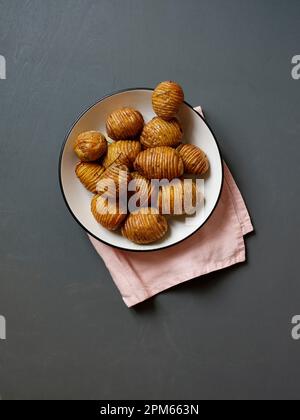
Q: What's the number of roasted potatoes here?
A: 13